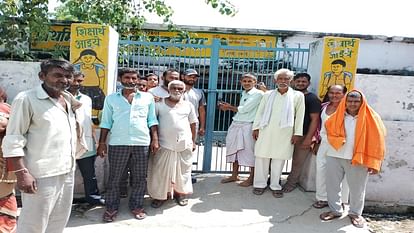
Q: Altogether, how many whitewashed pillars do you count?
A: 2